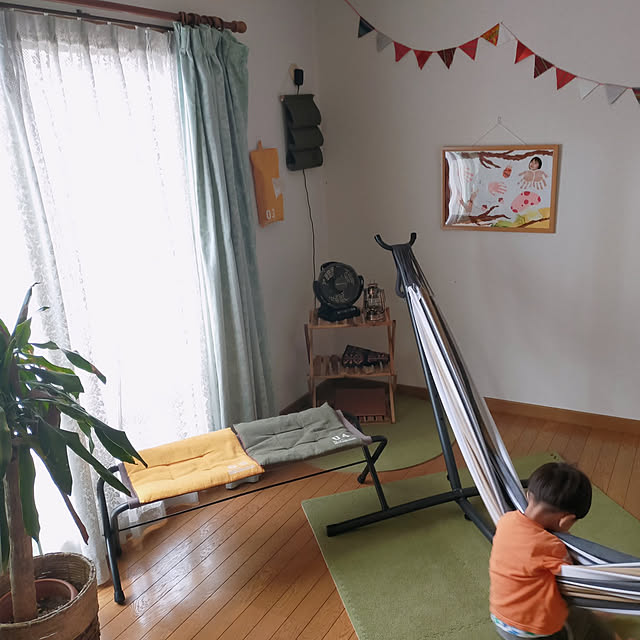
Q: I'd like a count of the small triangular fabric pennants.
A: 14